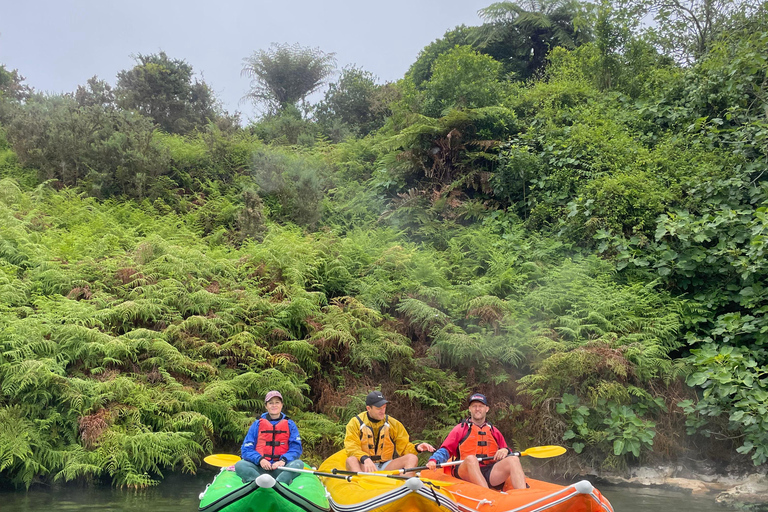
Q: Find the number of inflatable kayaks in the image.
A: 3